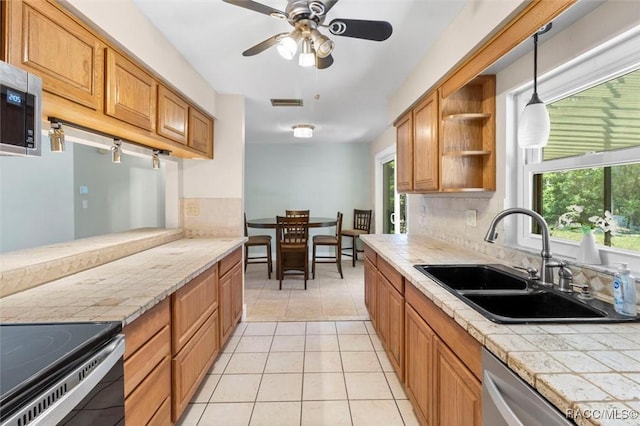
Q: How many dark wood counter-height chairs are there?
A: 5